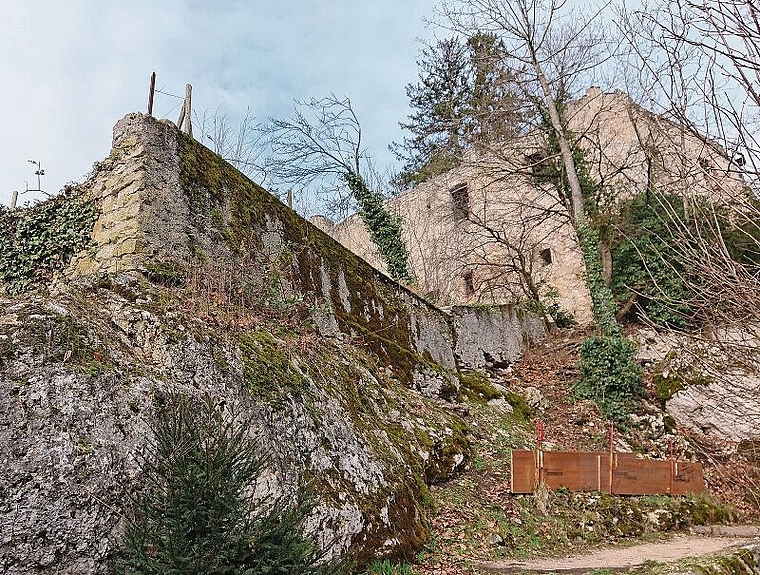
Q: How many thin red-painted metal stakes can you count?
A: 3